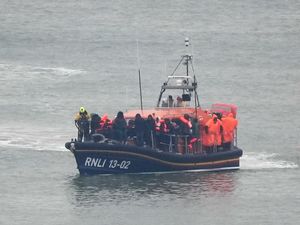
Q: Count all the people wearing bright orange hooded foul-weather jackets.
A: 2